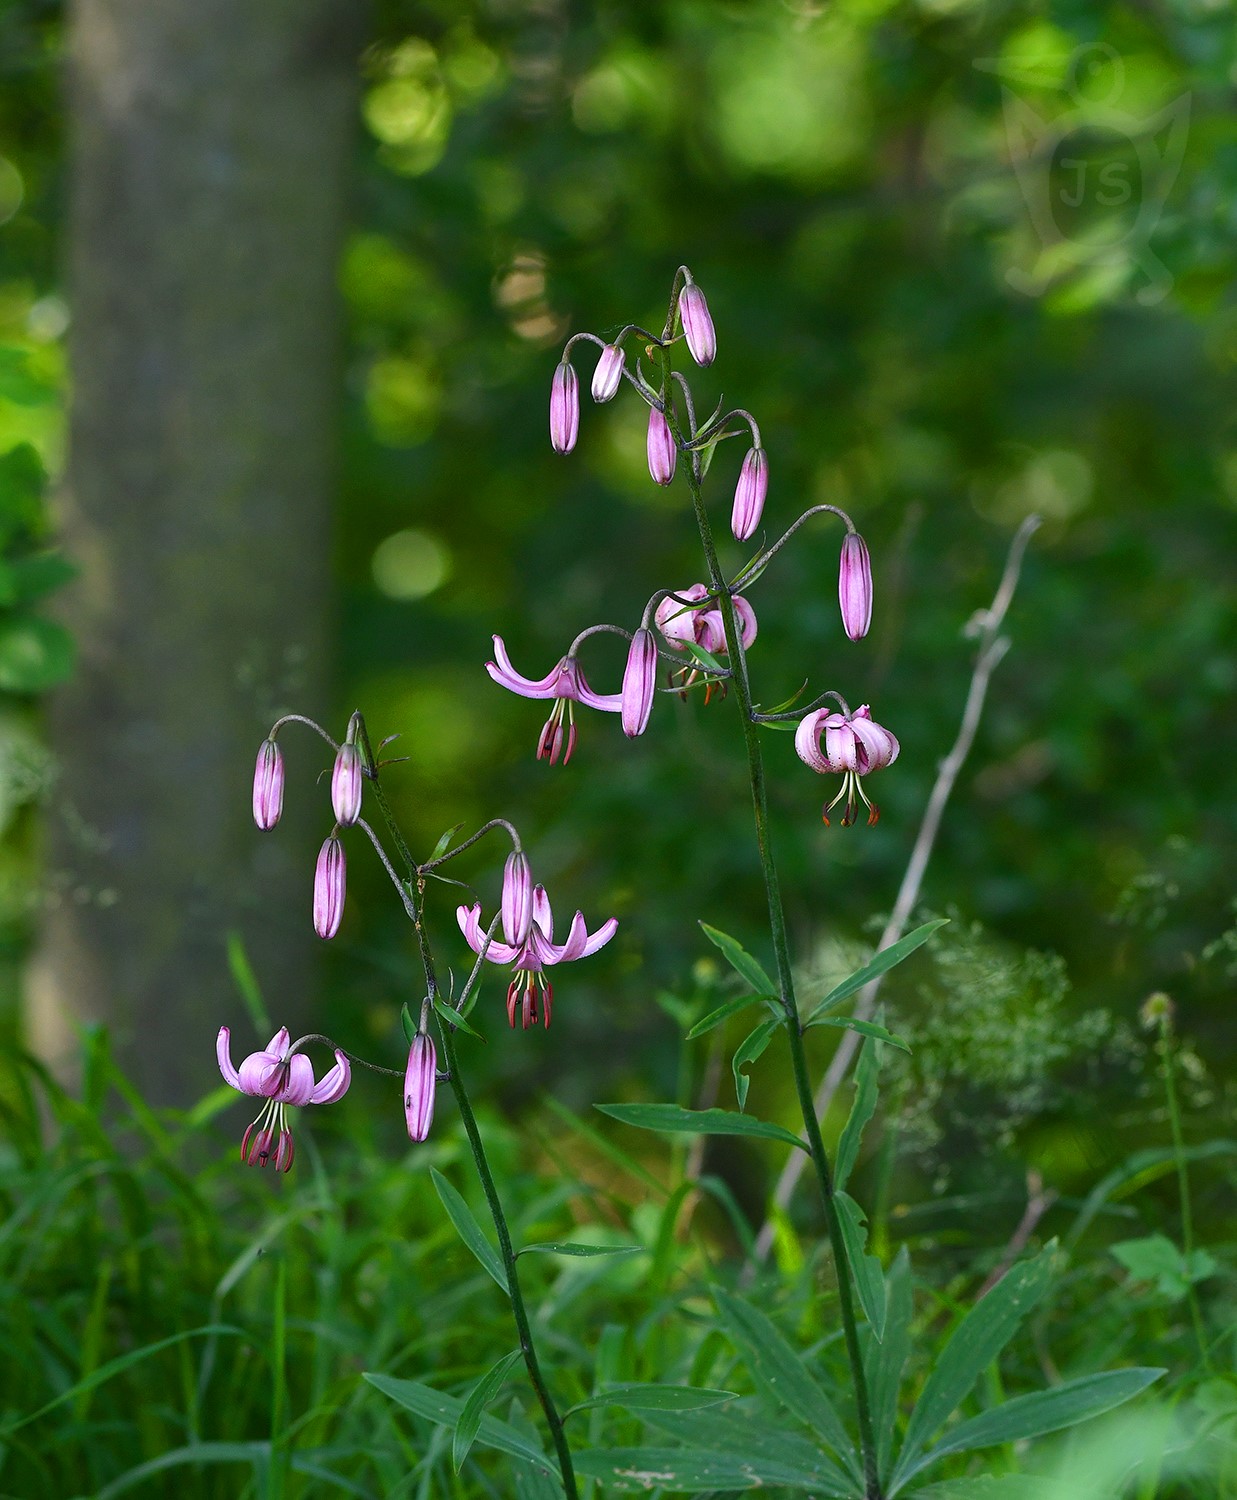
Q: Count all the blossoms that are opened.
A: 5